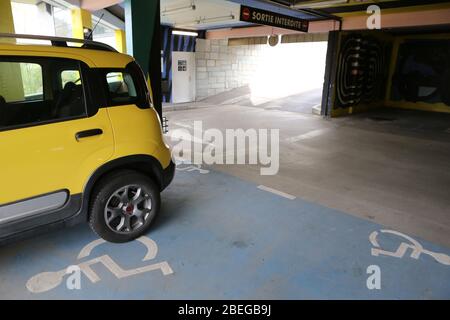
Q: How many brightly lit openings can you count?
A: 1